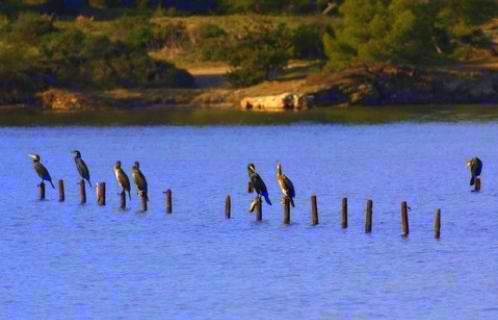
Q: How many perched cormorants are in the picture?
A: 7